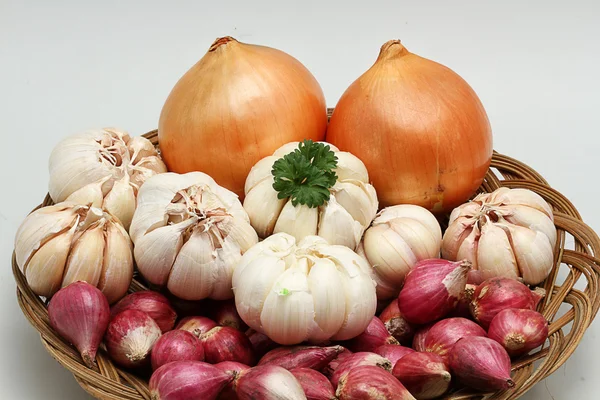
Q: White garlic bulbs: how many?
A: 7